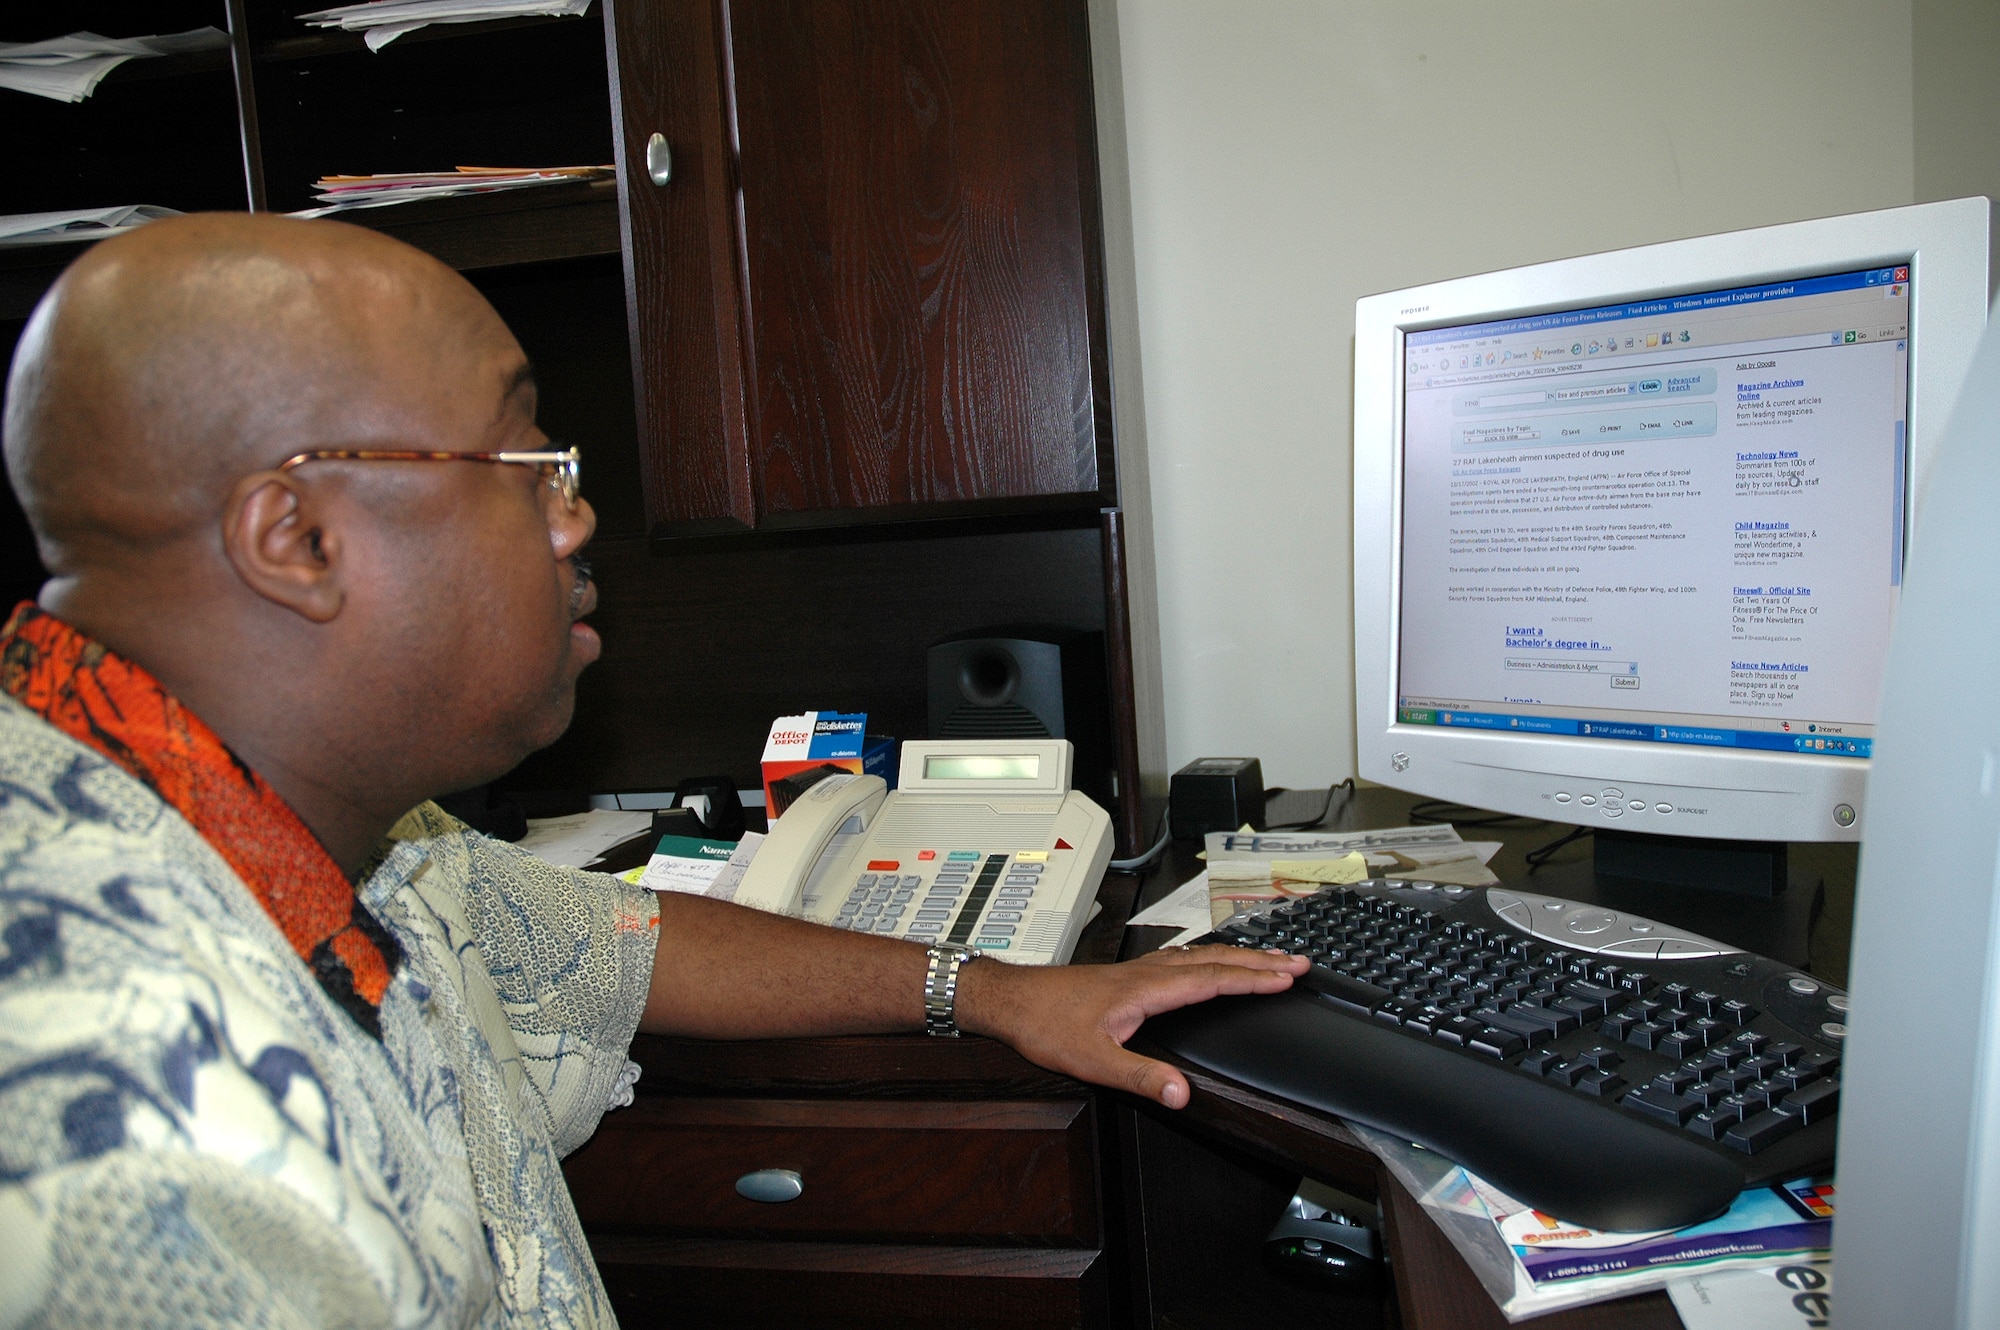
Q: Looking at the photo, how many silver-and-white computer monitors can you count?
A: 1